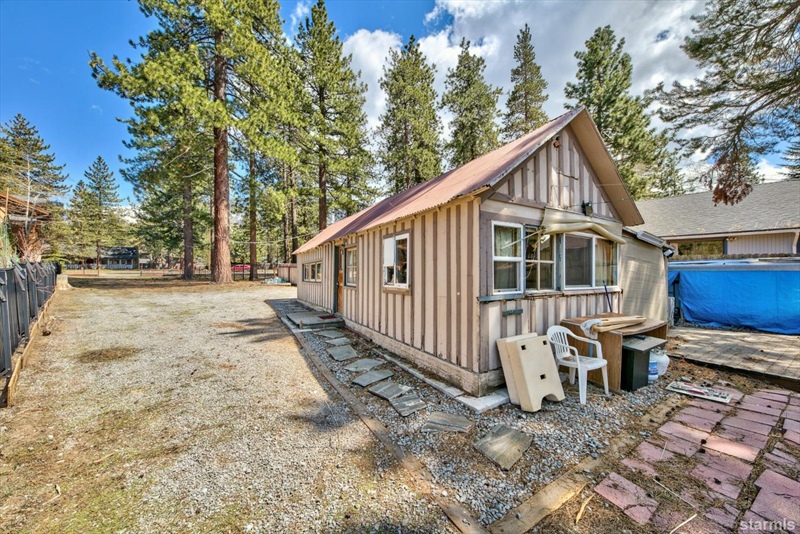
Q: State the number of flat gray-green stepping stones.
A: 9